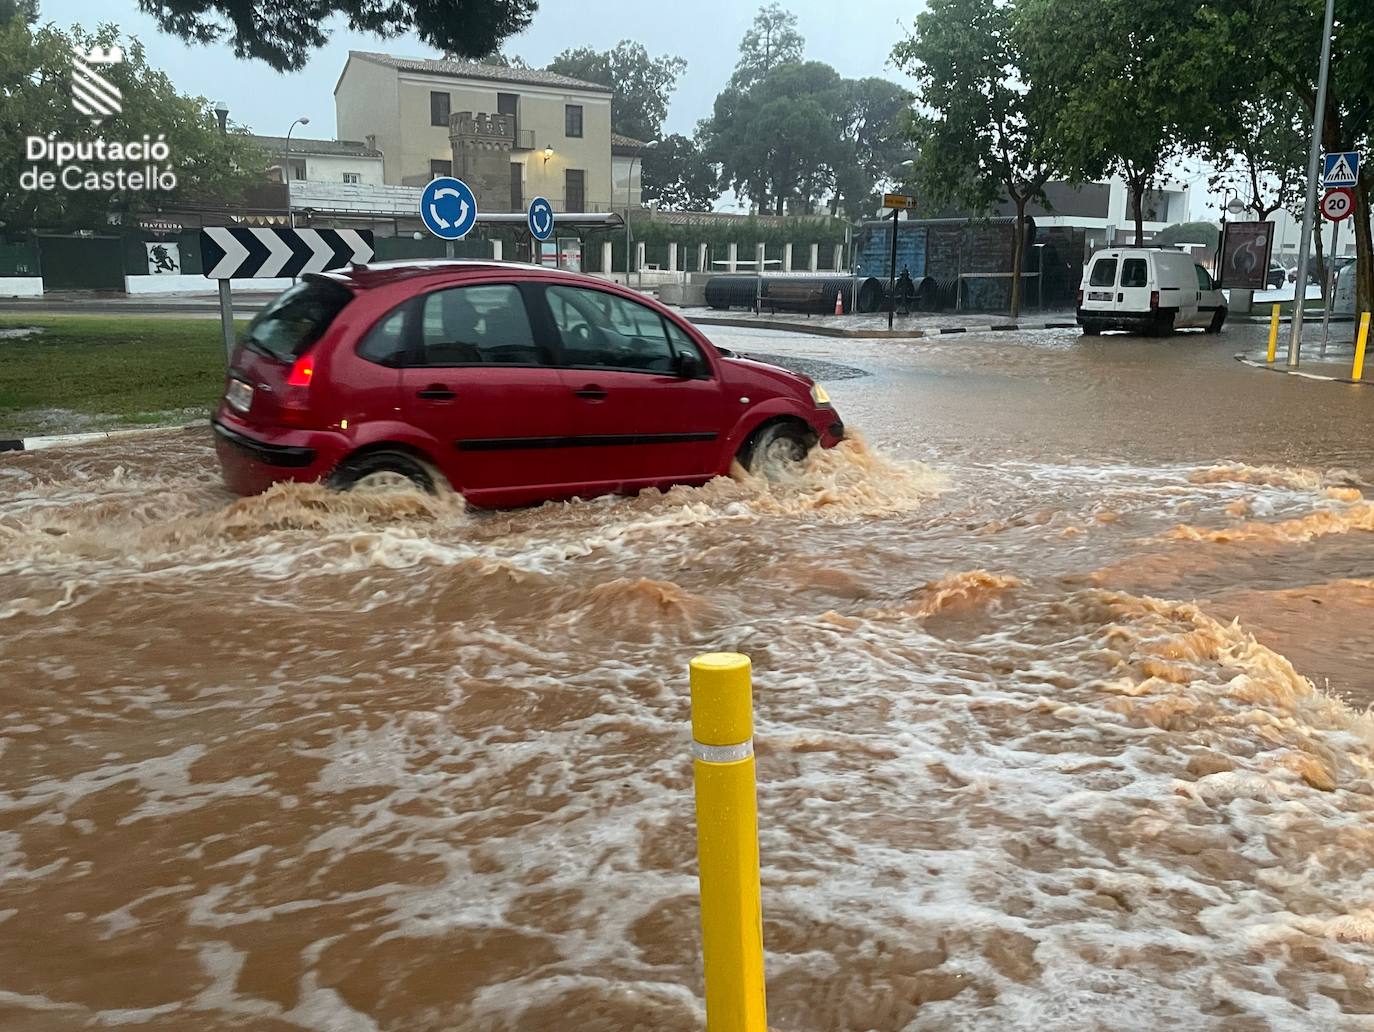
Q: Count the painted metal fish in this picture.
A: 0